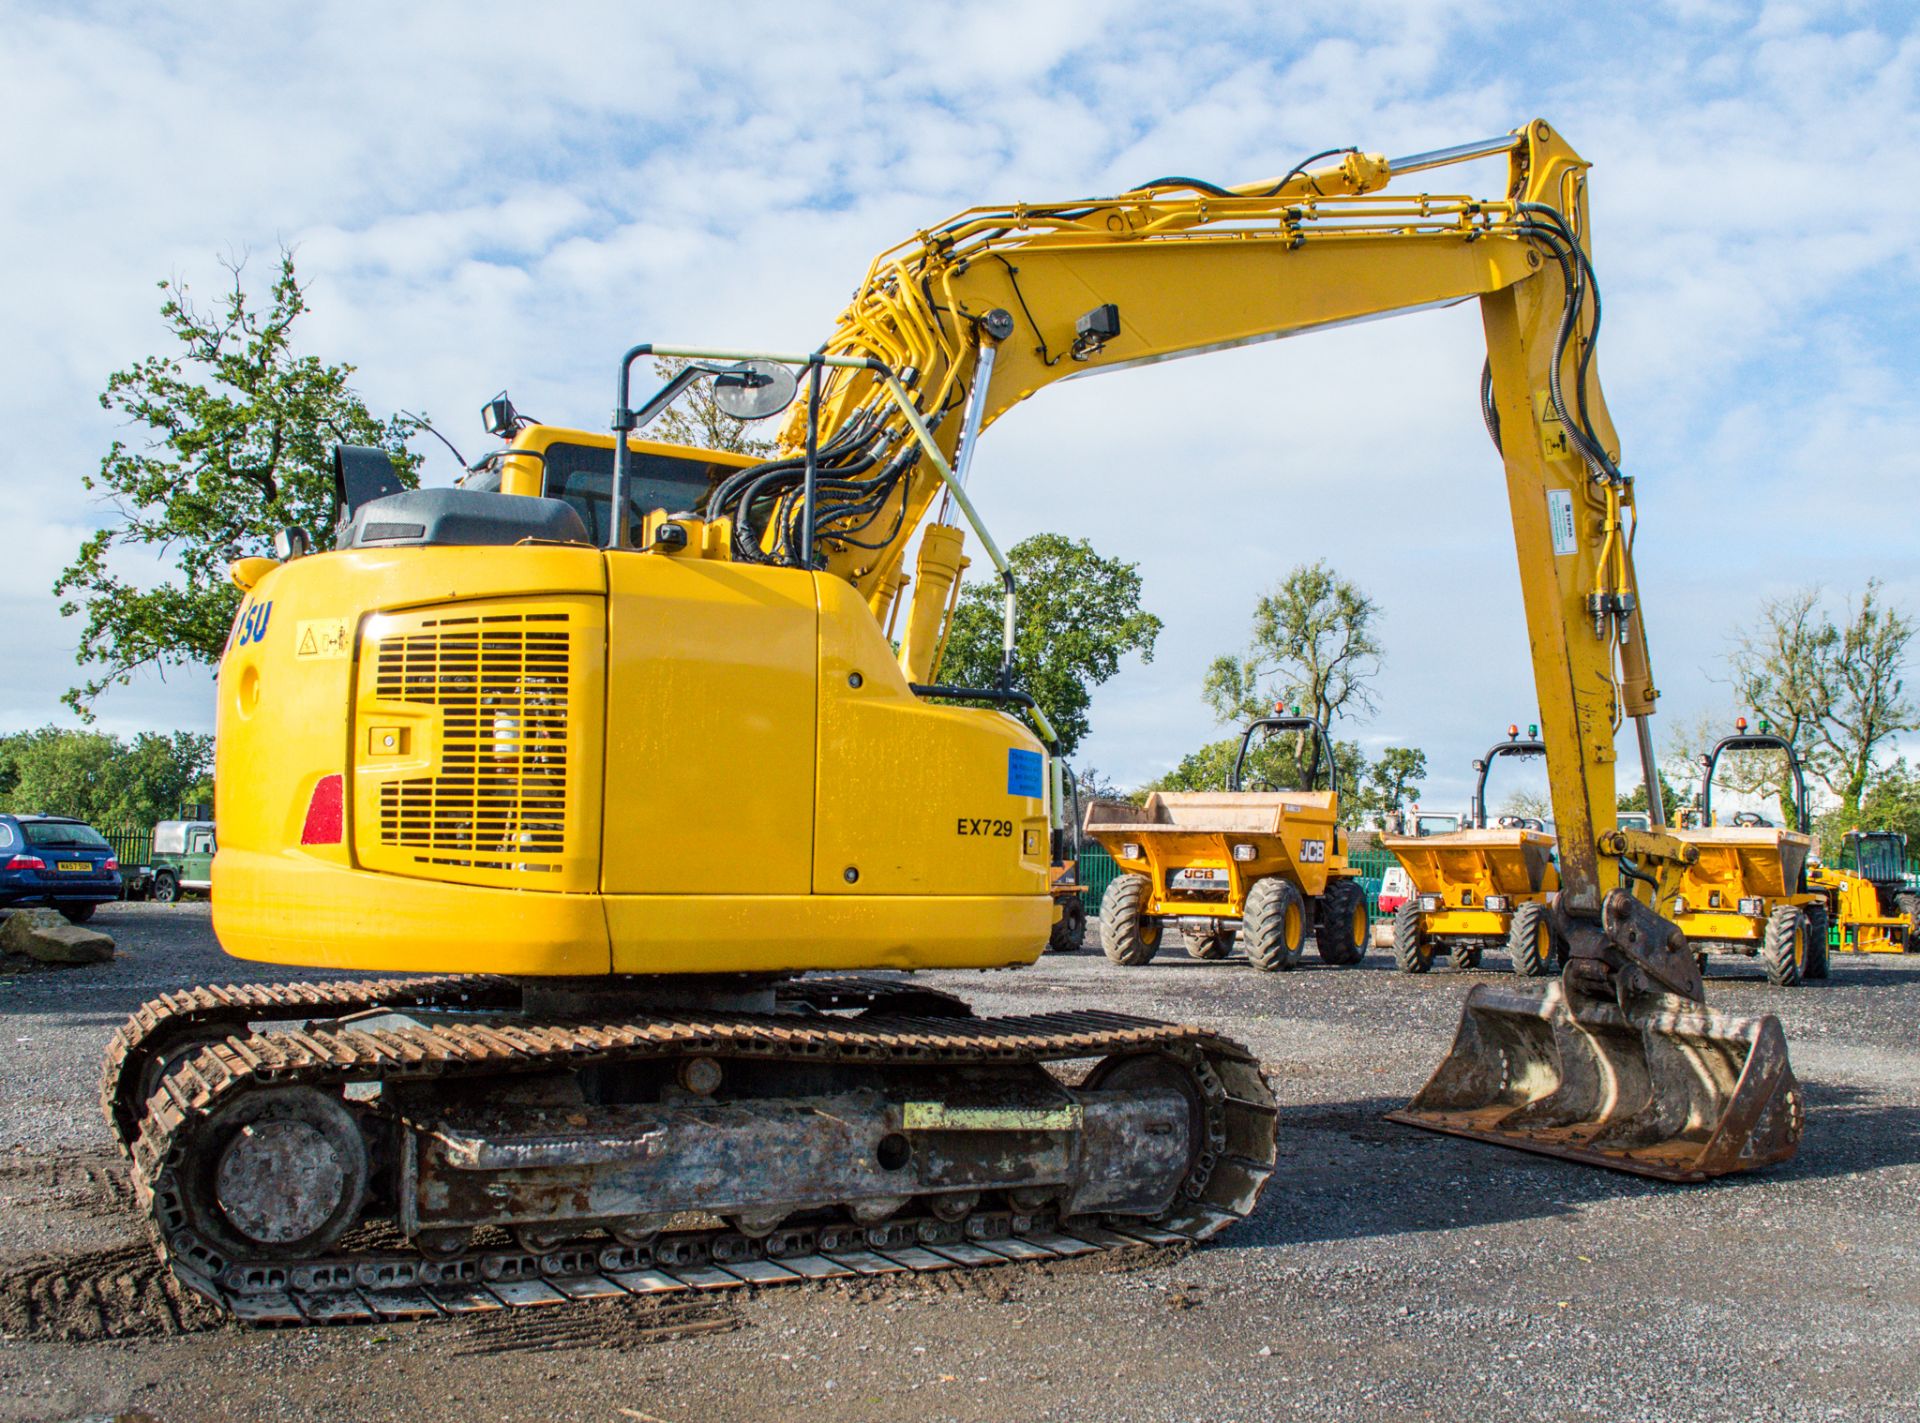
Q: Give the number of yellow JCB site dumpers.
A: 3